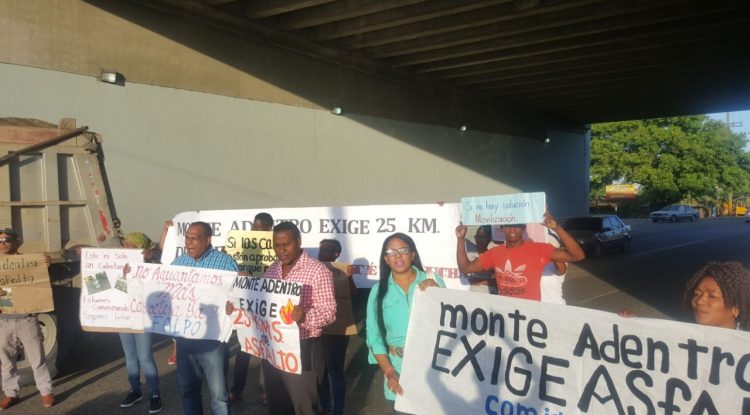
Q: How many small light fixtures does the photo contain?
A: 4